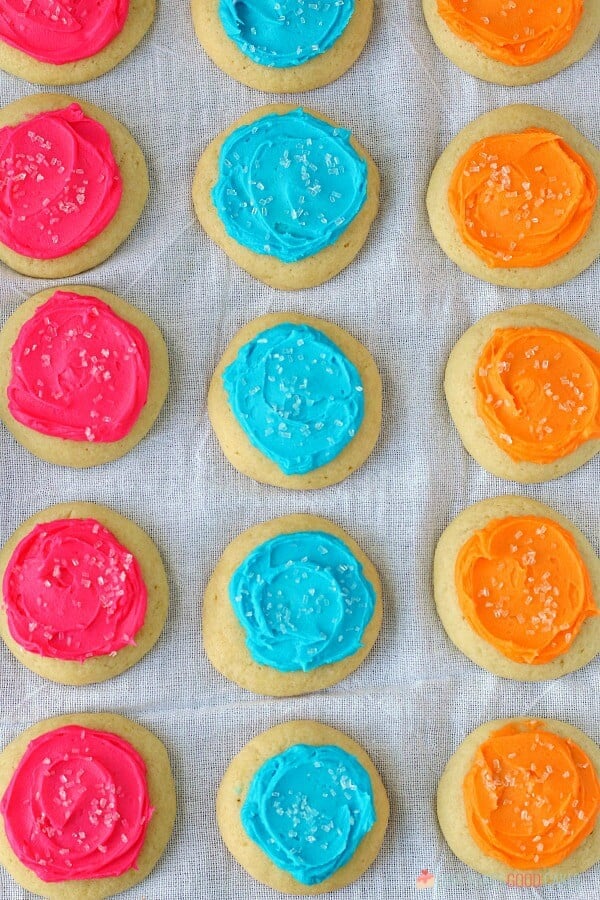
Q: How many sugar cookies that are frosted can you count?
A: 15